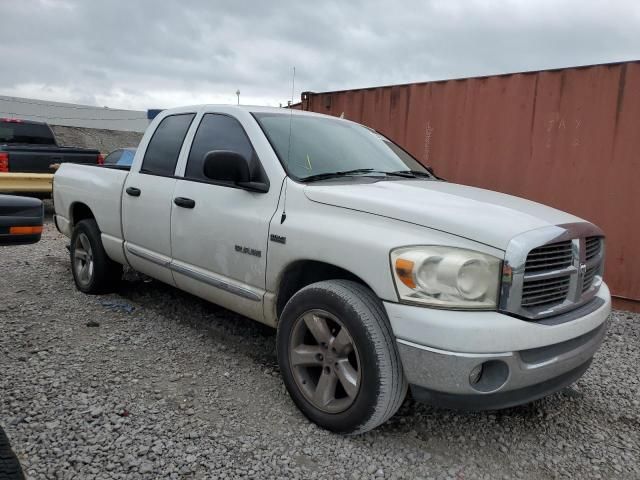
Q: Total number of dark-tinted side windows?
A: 2